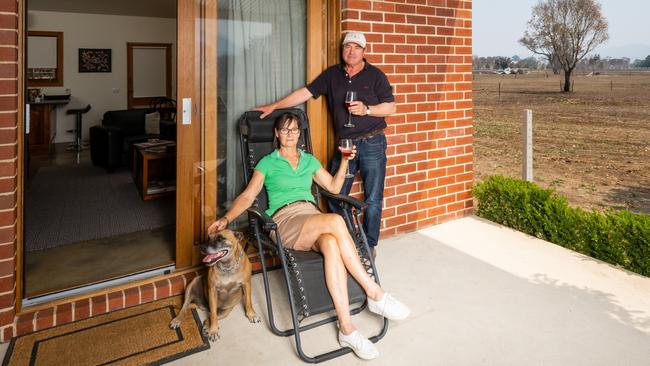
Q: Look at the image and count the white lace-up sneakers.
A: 2